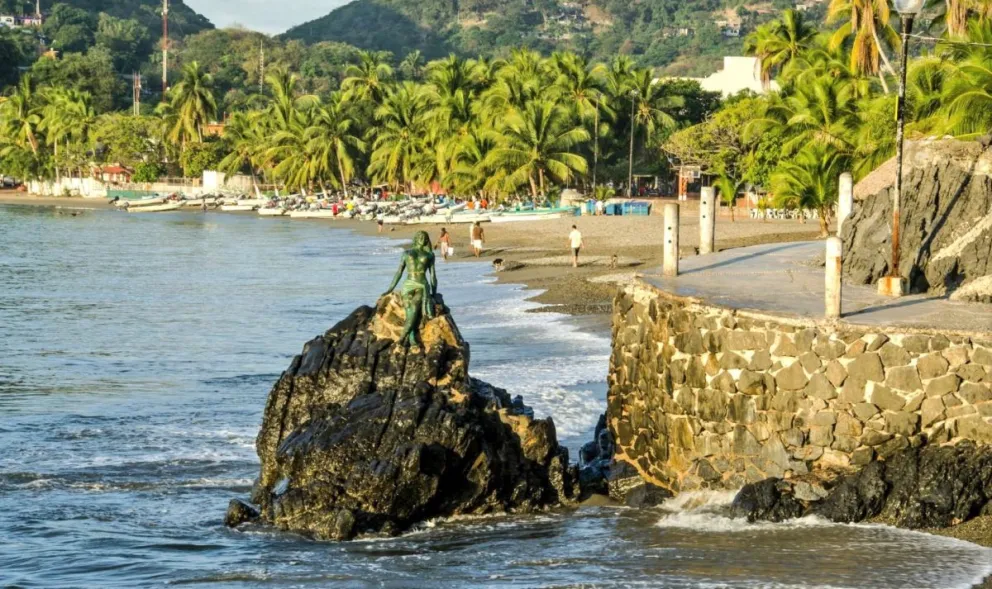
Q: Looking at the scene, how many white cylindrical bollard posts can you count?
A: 4